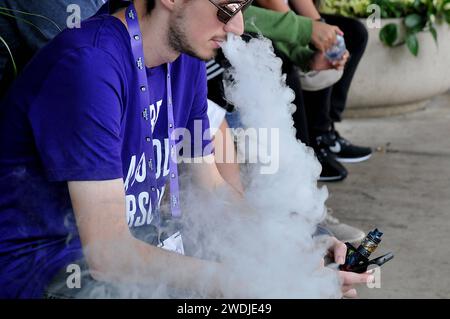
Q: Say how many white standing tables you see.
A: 0